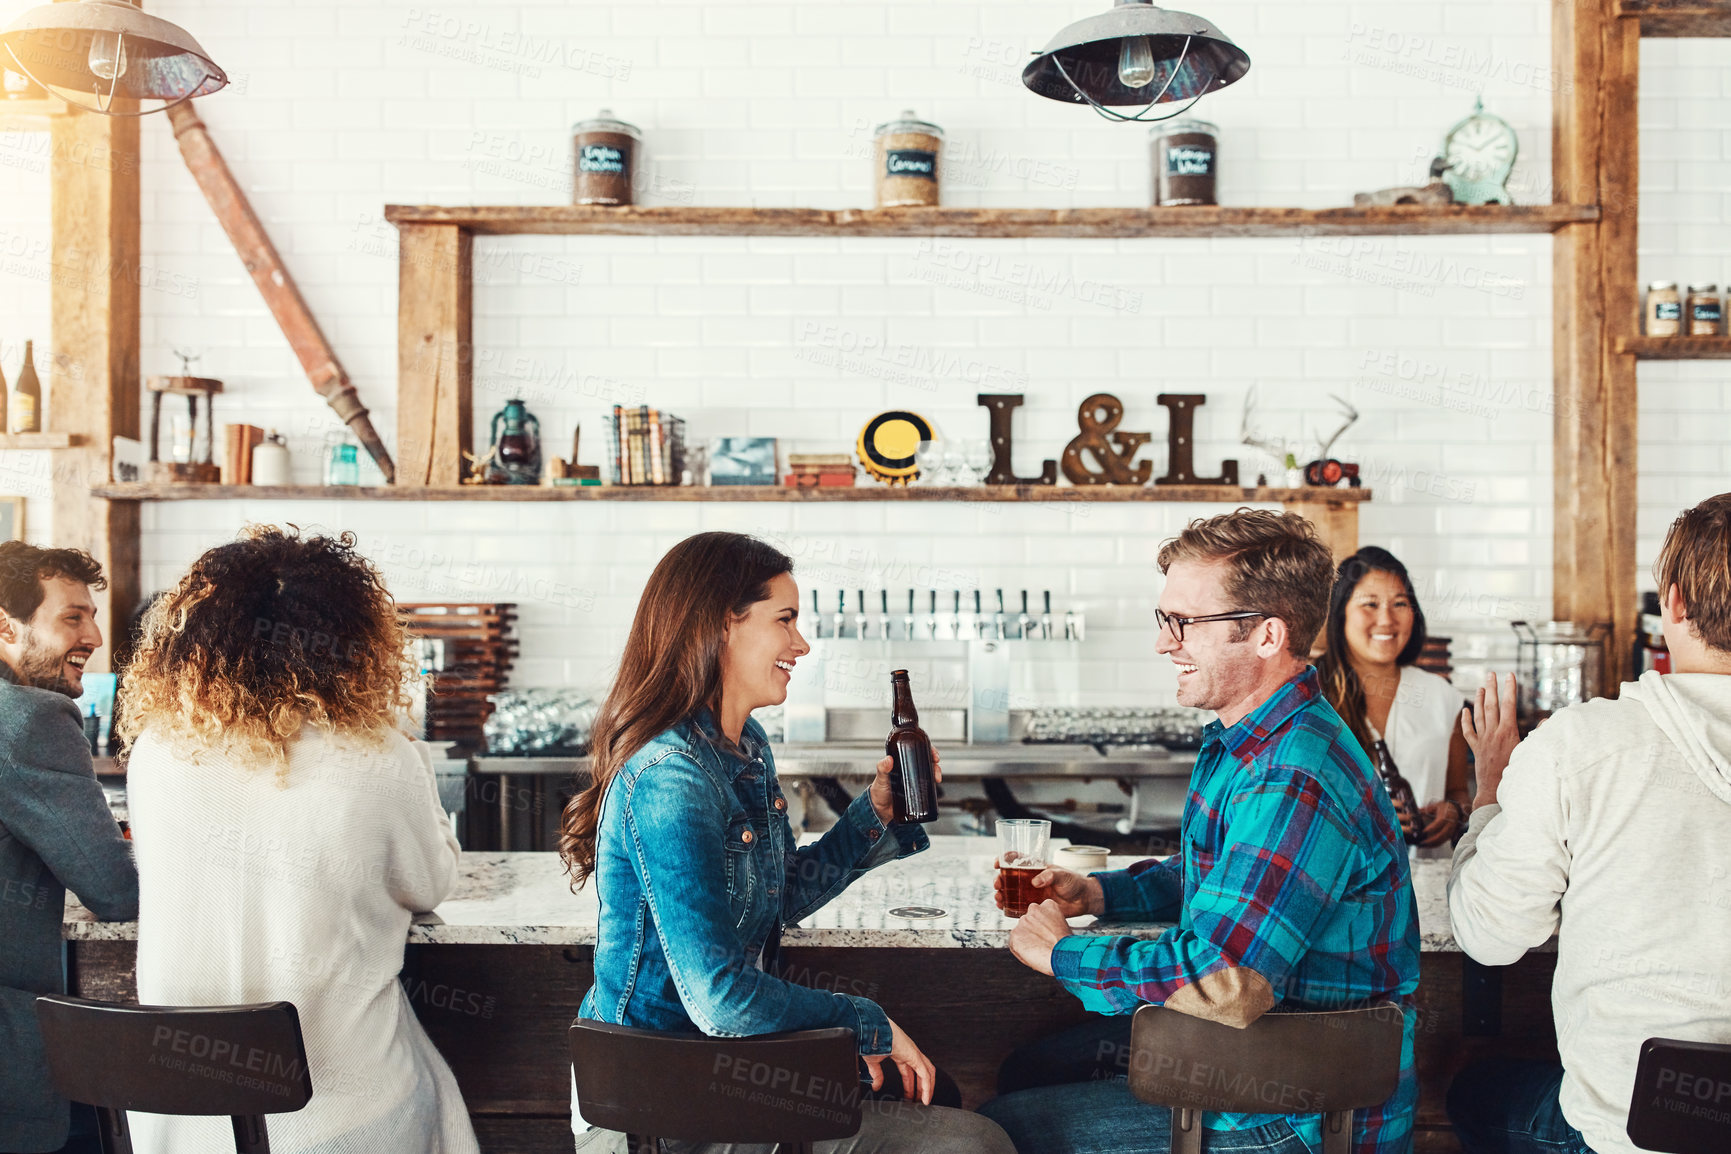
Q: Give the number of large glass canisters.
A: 3